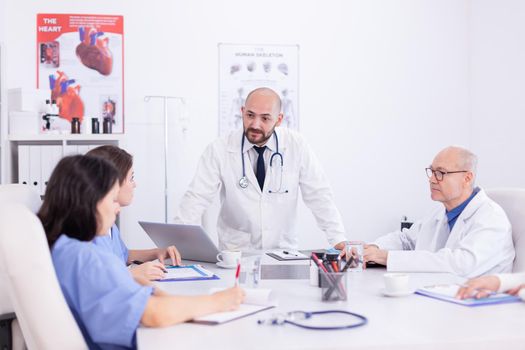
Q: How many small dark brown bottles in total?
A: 3